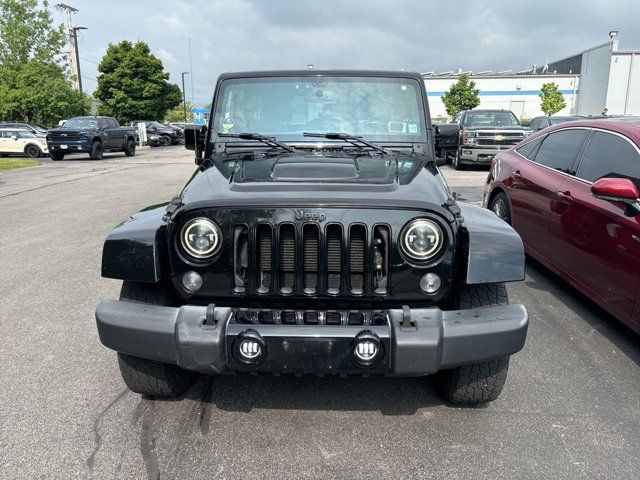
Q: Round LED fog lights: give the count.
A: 2